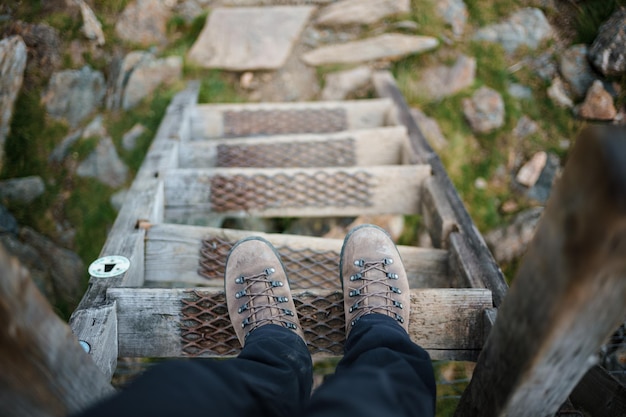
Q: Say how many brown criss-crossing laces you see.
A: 2